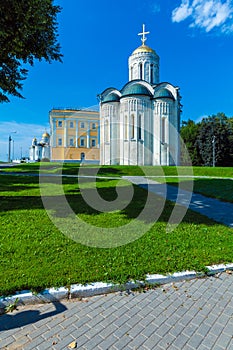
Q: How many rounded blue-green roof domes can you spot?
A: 3